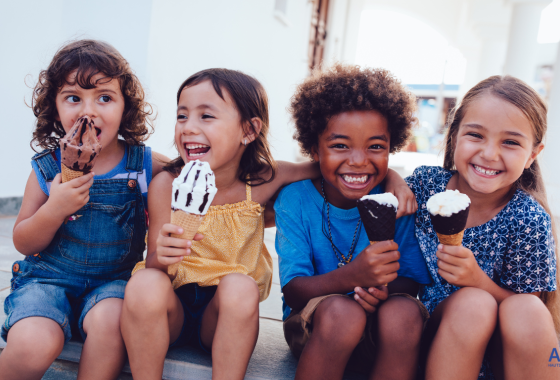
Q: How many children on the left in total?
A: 2